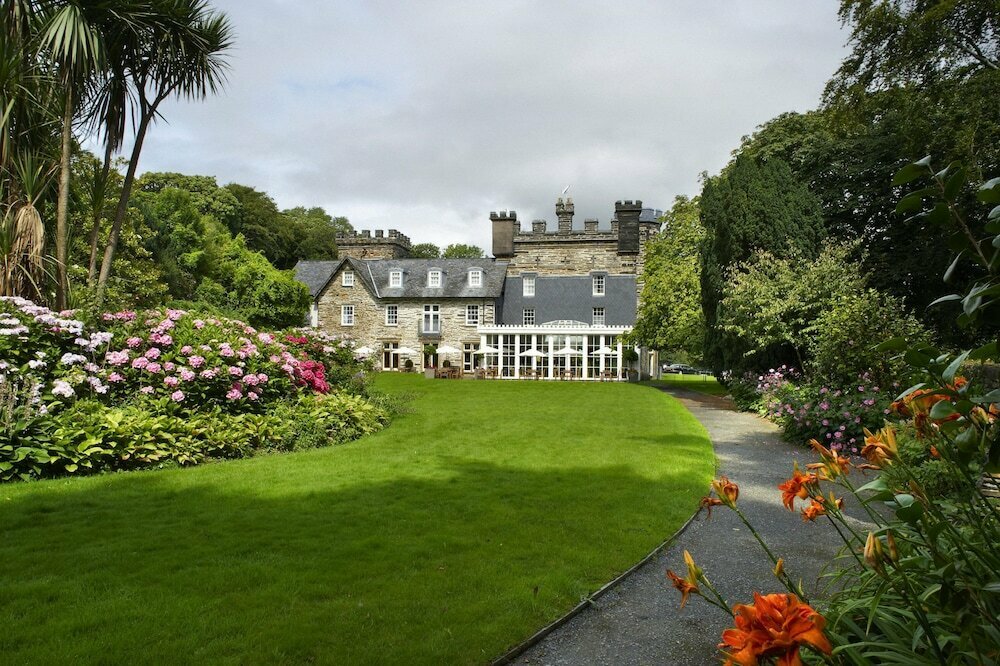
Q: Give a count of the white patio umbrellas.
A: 7